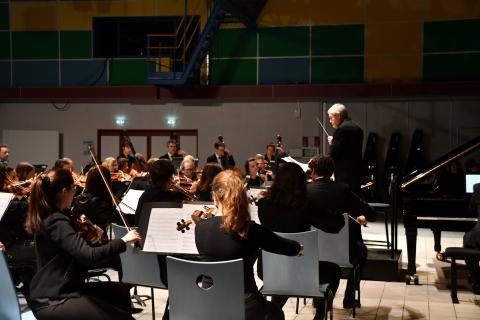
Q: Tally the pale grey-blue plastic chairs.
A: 5